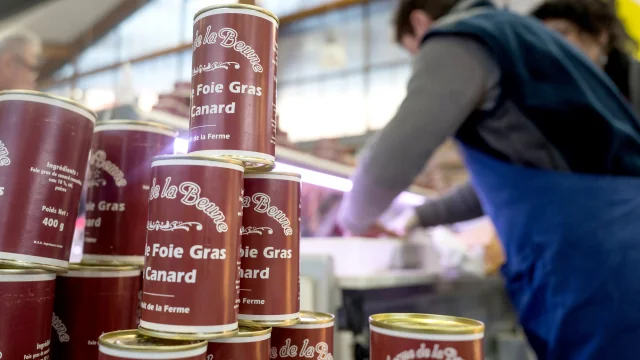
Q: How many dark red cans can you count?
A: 11